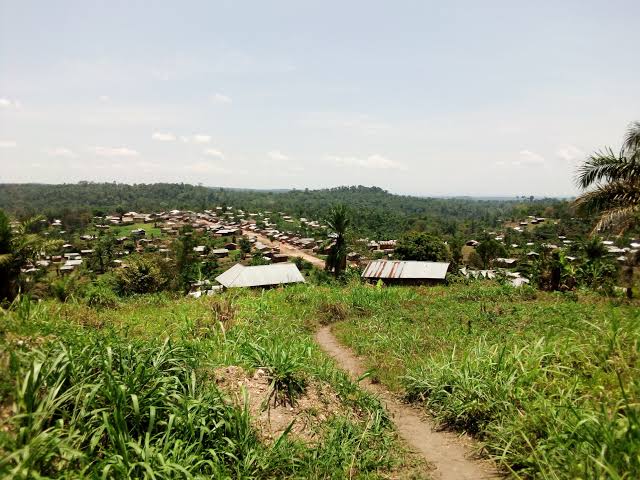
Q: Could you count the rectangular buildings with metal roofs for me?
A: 2